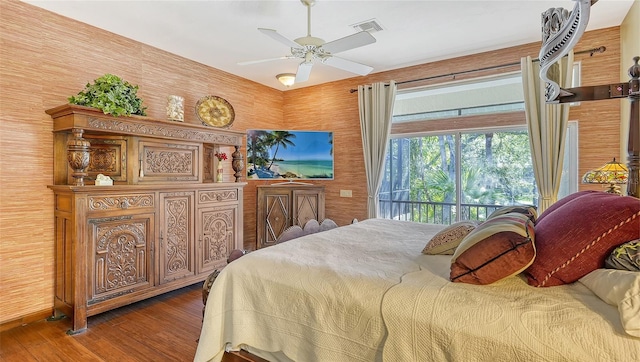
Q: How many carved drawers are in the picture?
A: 2